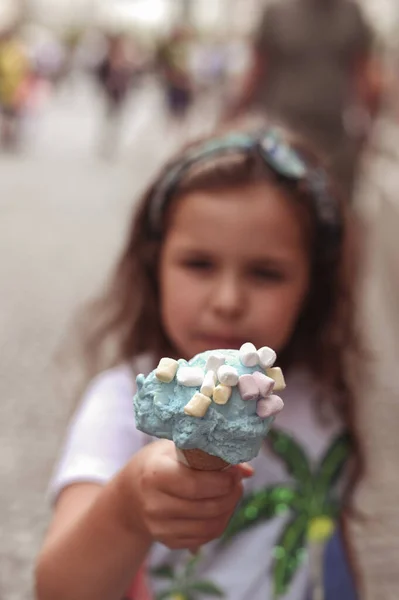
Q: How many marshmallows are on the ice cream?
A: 13